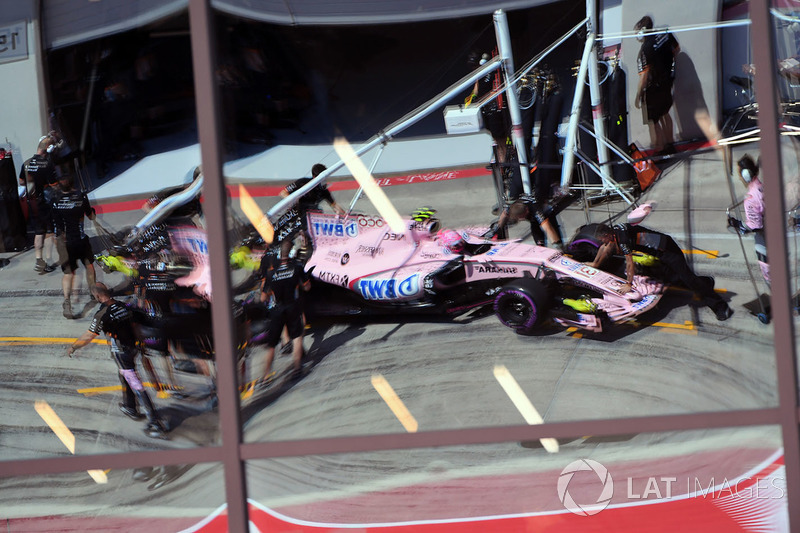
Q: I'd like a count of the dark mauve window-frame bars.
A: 3